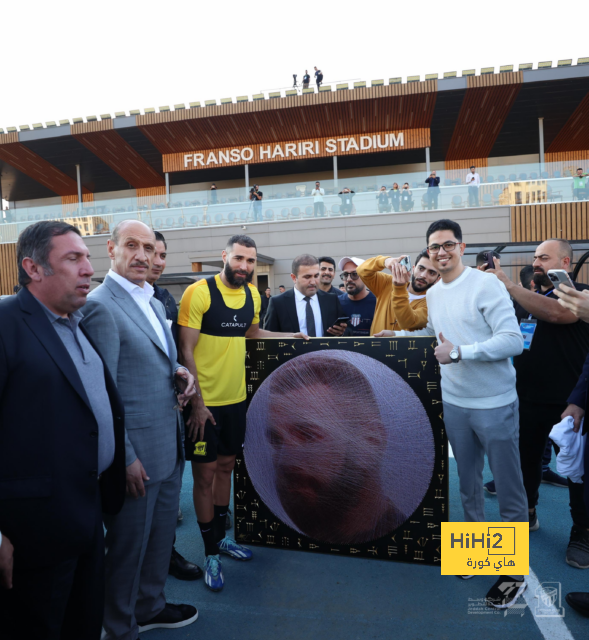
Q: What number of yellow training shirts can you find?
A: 1